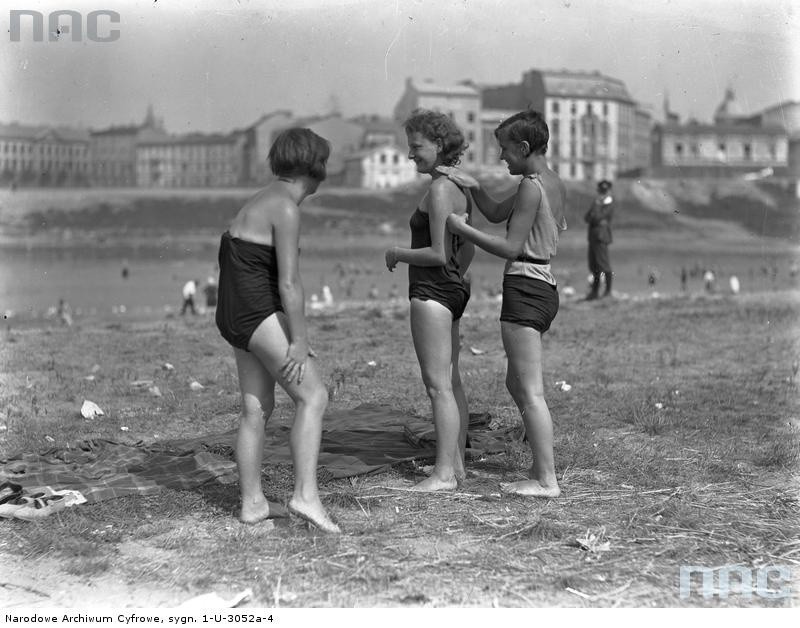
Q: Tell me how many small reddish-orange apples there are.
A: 0